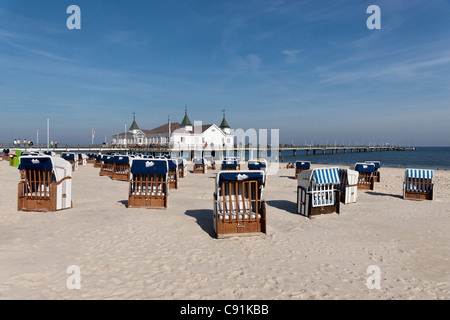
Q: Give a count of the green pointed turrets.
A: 3